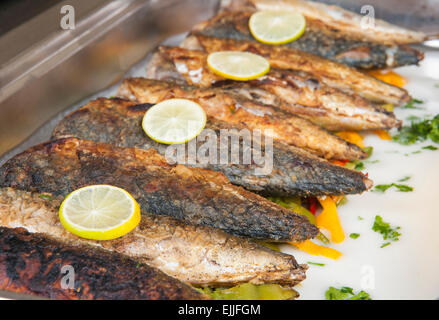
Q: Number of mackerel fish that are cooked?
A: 9